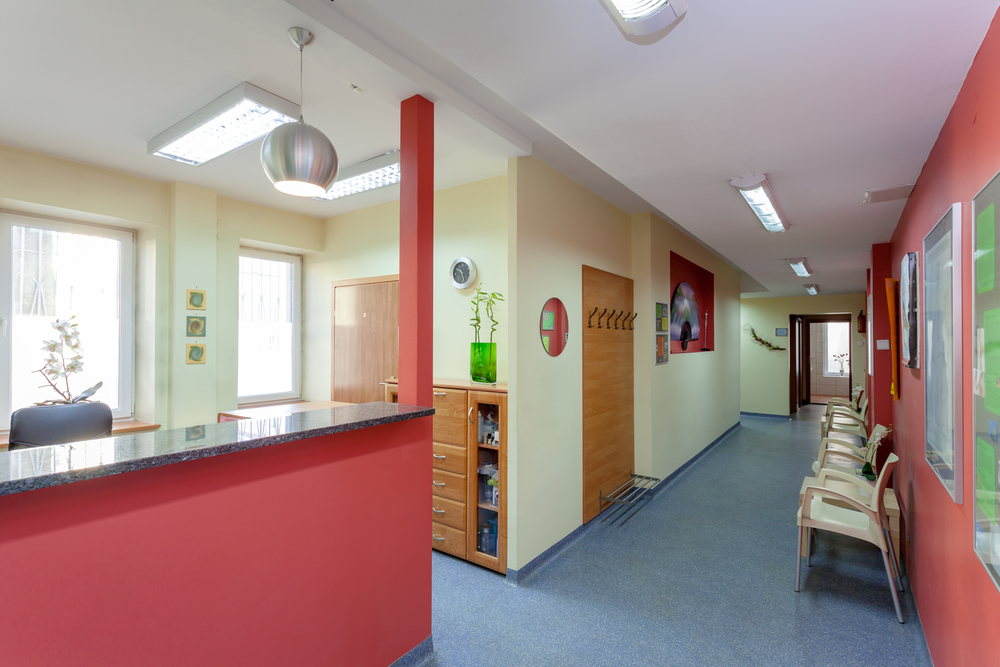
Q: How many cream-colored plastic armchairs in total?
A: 4